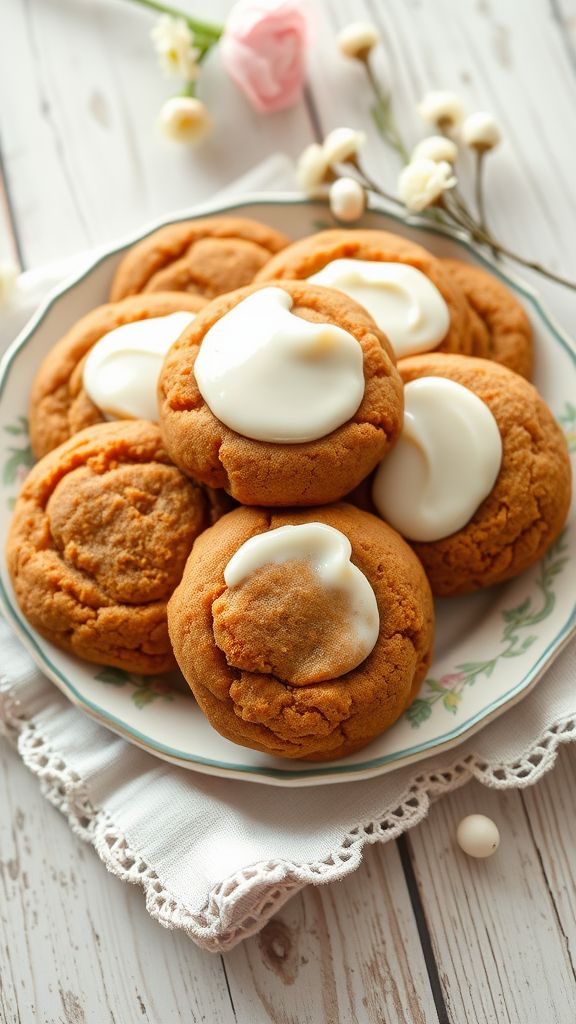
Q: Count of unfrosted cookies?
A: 3